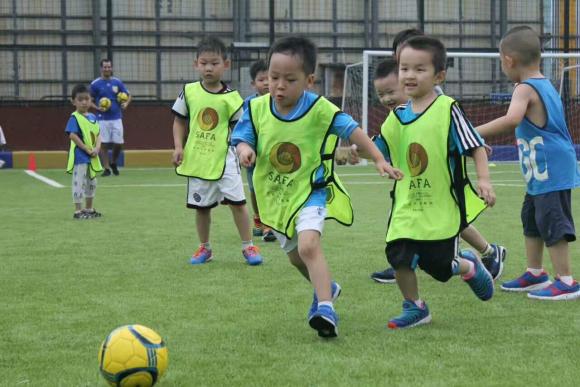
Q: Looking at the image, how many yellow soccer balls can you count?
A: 3